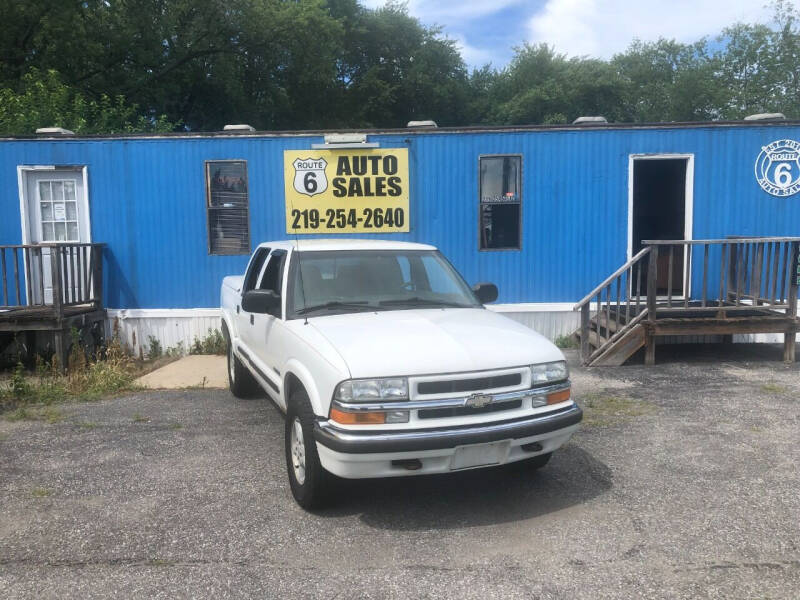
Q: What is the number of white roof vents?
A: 5